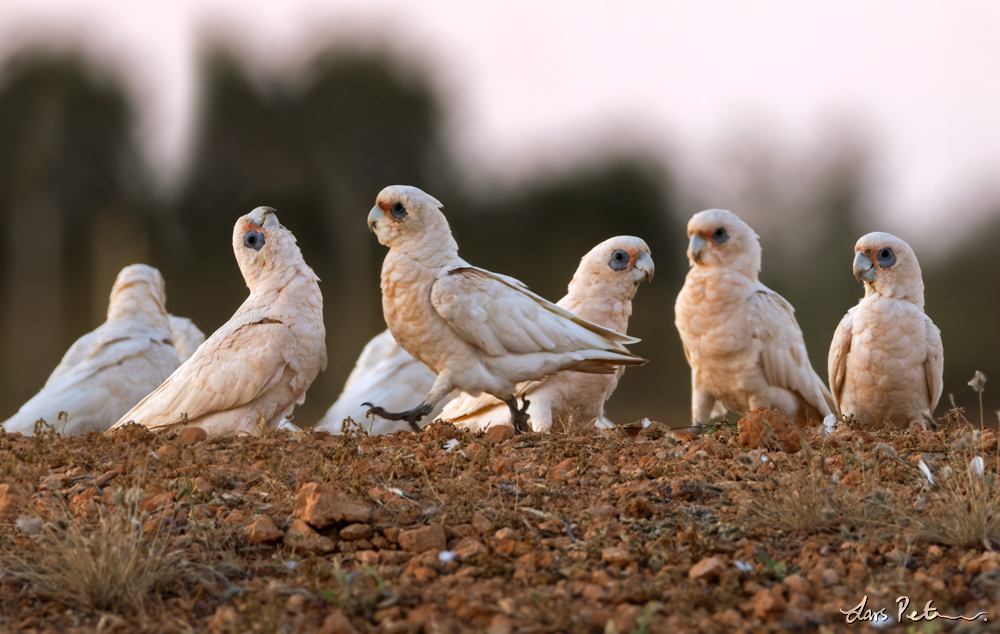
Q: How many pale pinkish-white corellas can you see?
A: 8